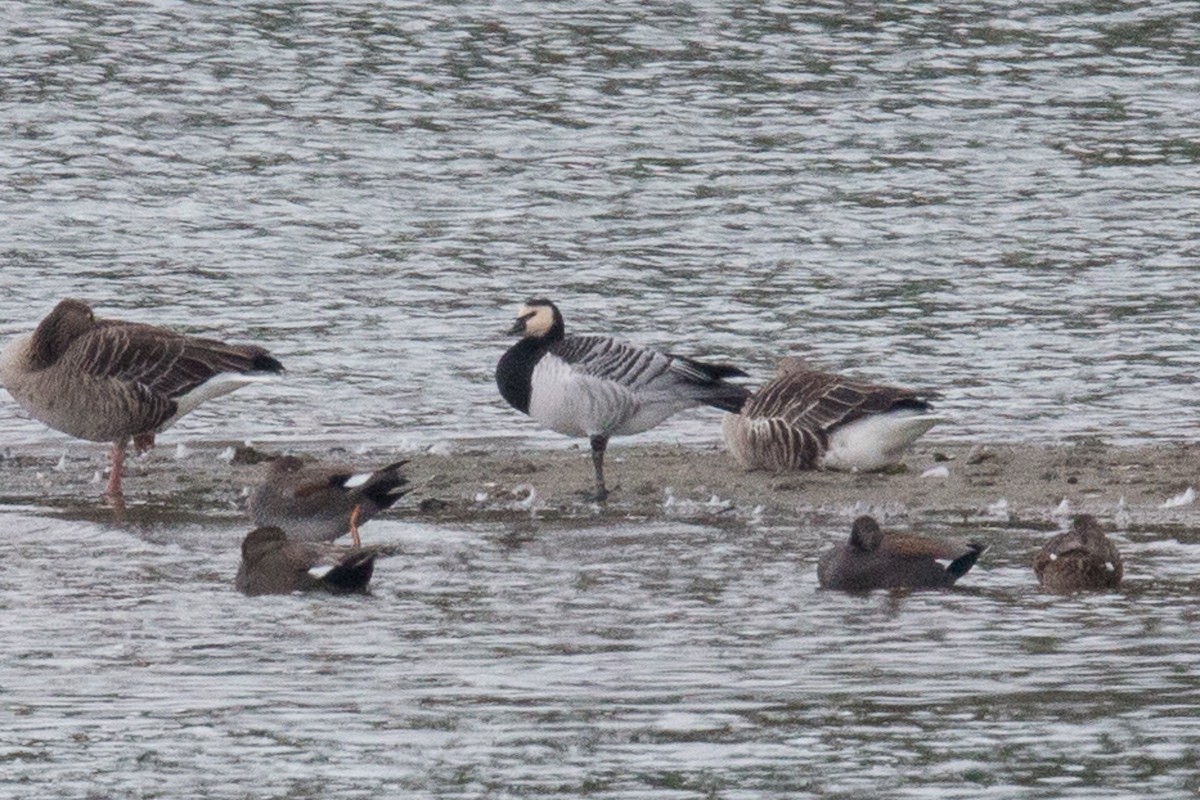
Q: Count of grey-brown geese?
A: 2